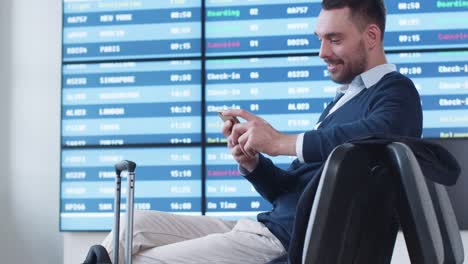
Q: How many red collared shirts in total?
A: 0